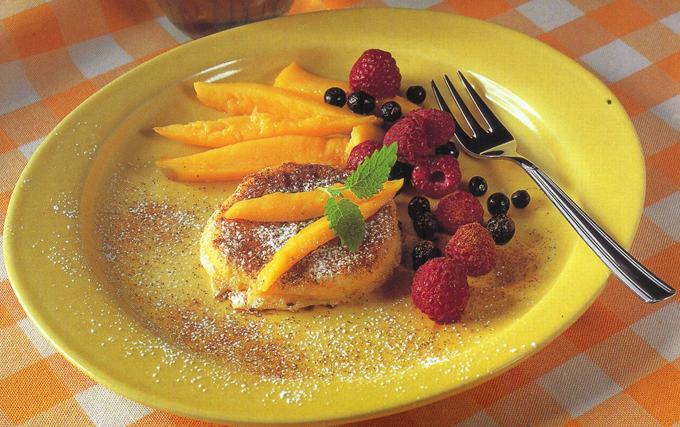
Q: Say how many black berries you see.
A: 13